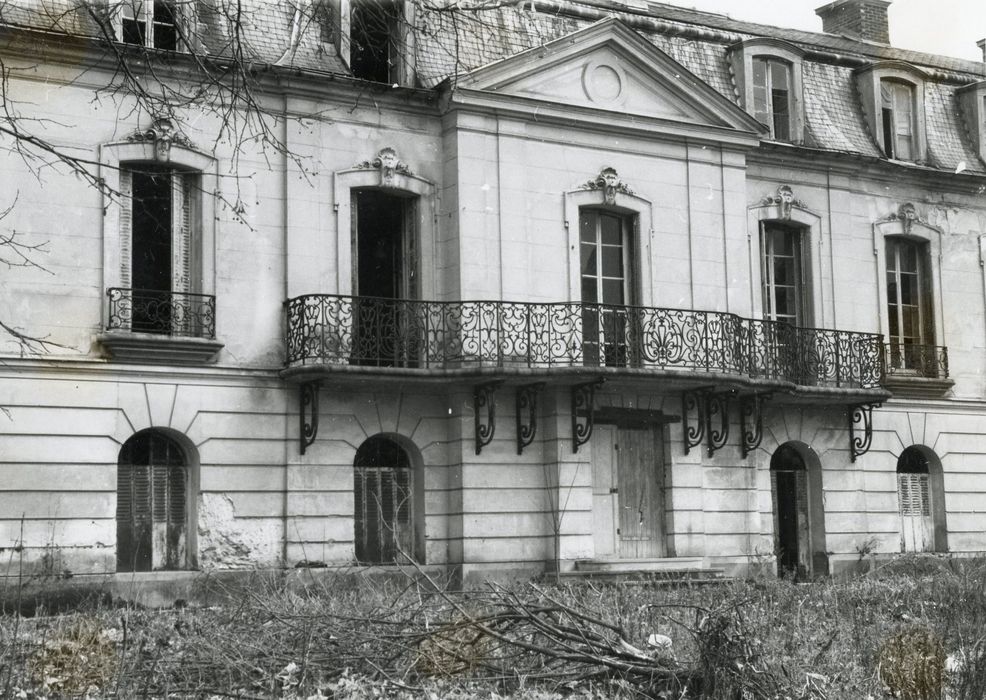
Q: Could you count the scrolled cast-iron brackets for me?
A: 8